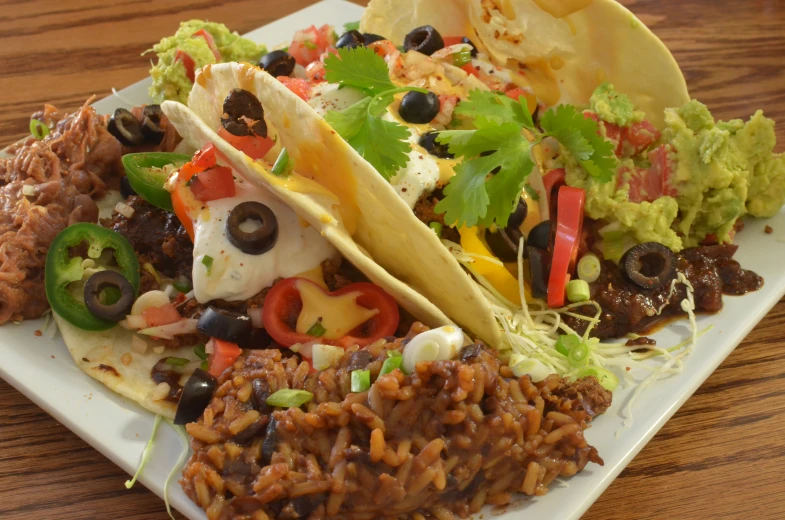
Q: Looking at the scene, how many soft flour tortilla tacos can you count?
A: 2